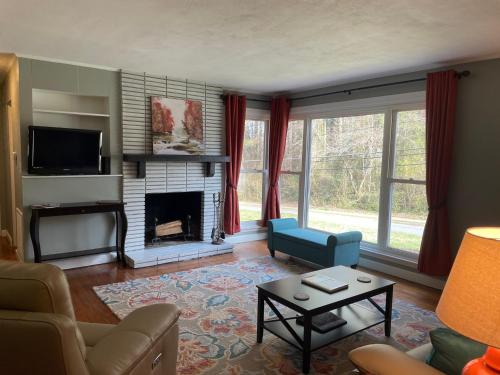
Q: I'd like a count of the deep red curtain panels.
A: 3